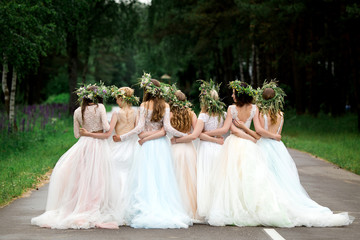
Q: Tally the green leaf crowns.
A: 7